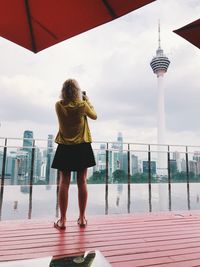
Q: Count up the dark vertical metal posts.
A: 8